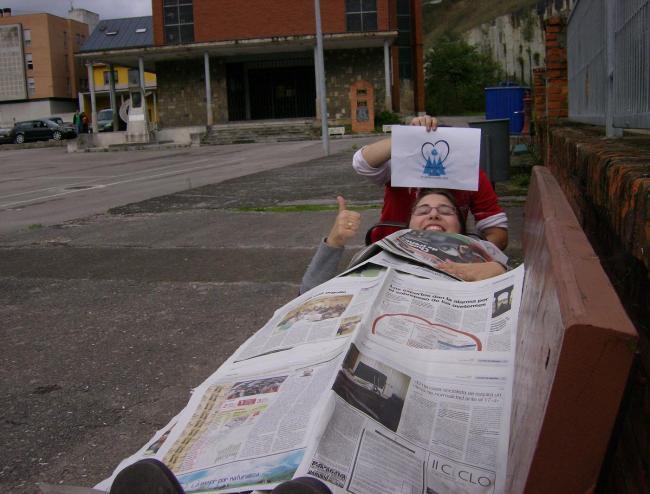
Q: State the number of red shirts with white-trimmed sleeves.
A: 1